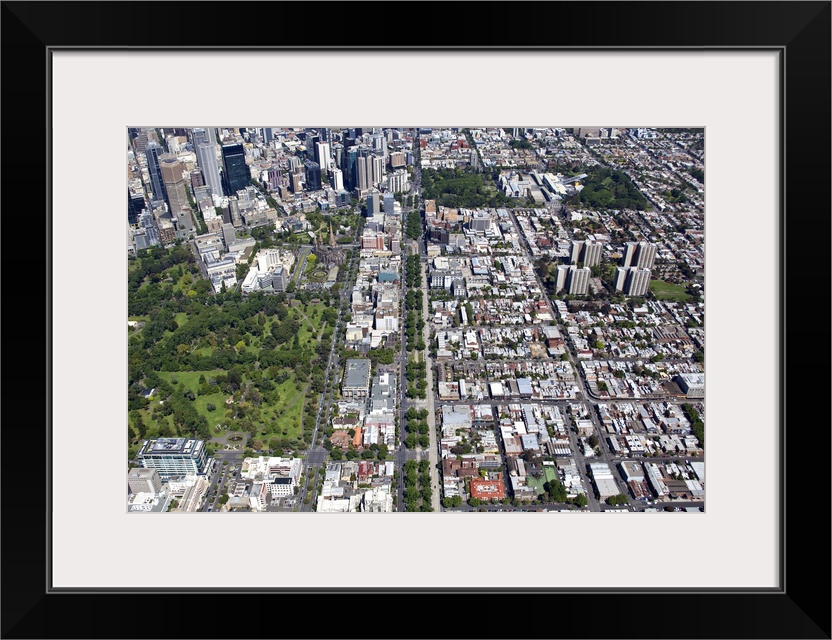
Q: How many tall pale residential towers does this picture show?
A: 4